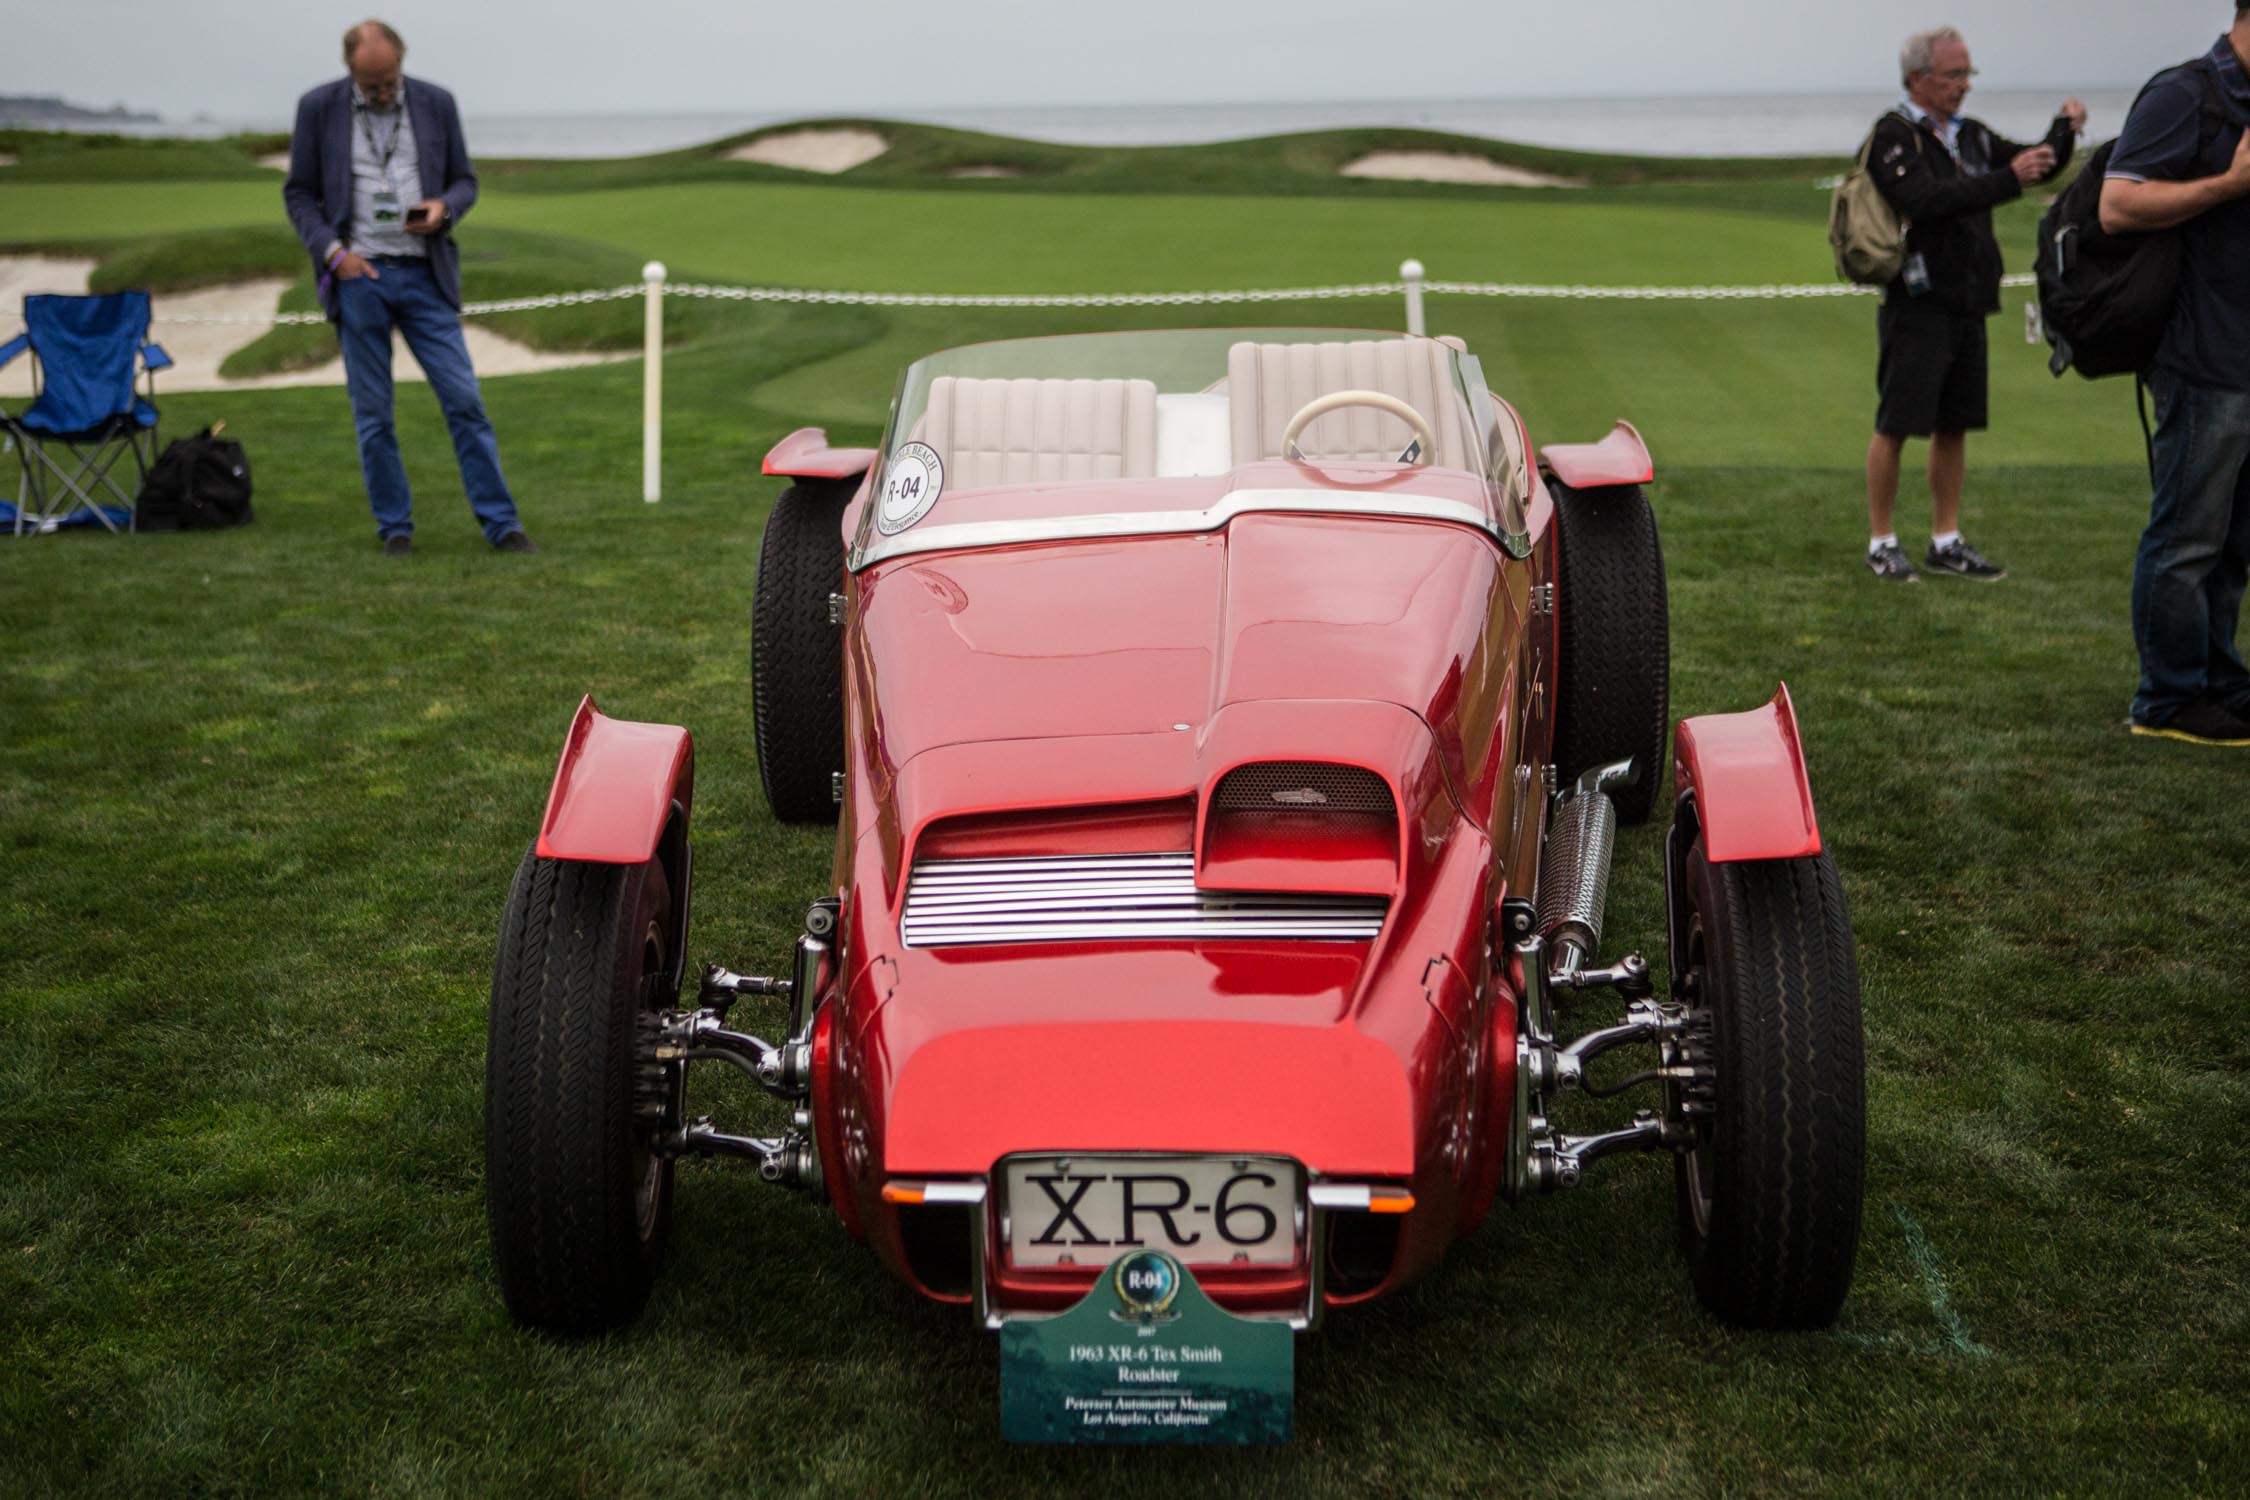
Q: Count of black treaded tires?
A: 4